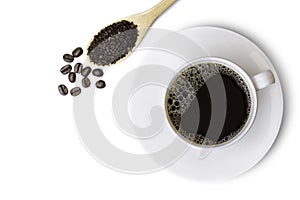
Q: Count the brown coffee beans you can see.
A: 11